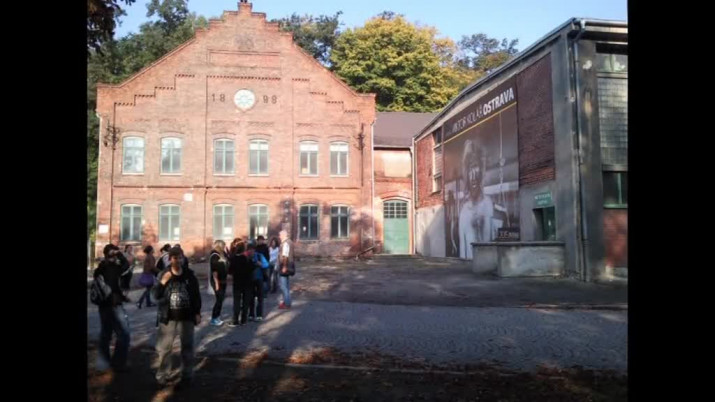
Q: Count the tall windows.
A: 12